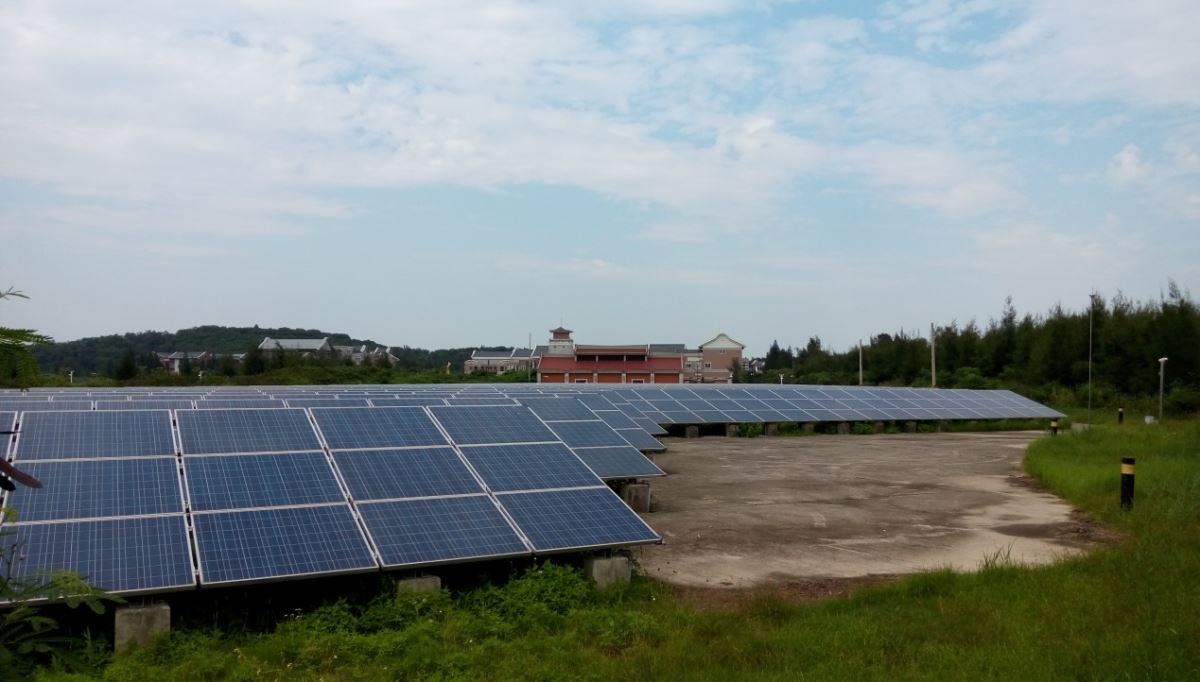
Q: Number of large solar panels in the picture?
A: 12